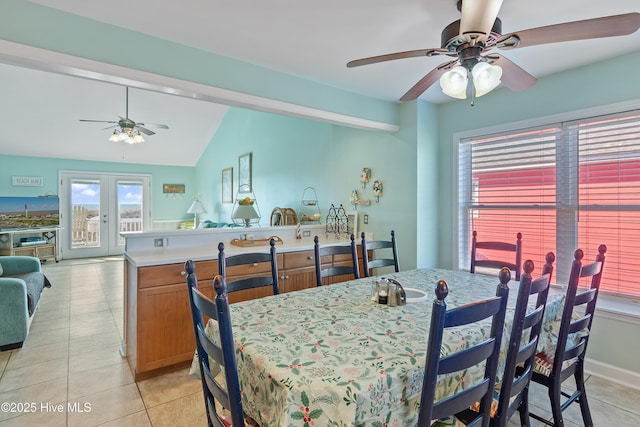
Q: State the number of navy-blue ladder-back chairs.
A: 8